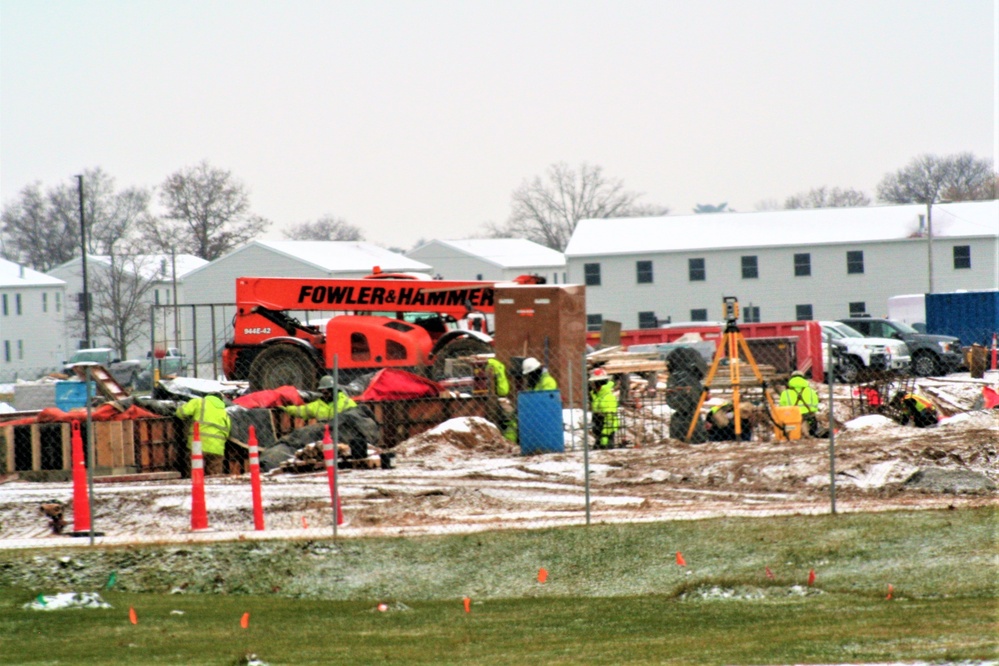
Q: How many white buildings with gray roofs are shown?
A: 5